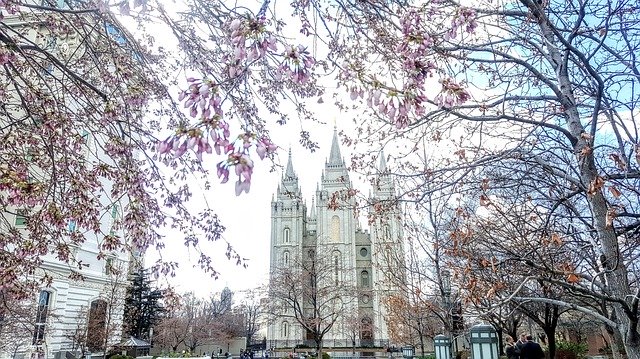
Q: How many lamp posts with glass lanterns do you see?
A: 3